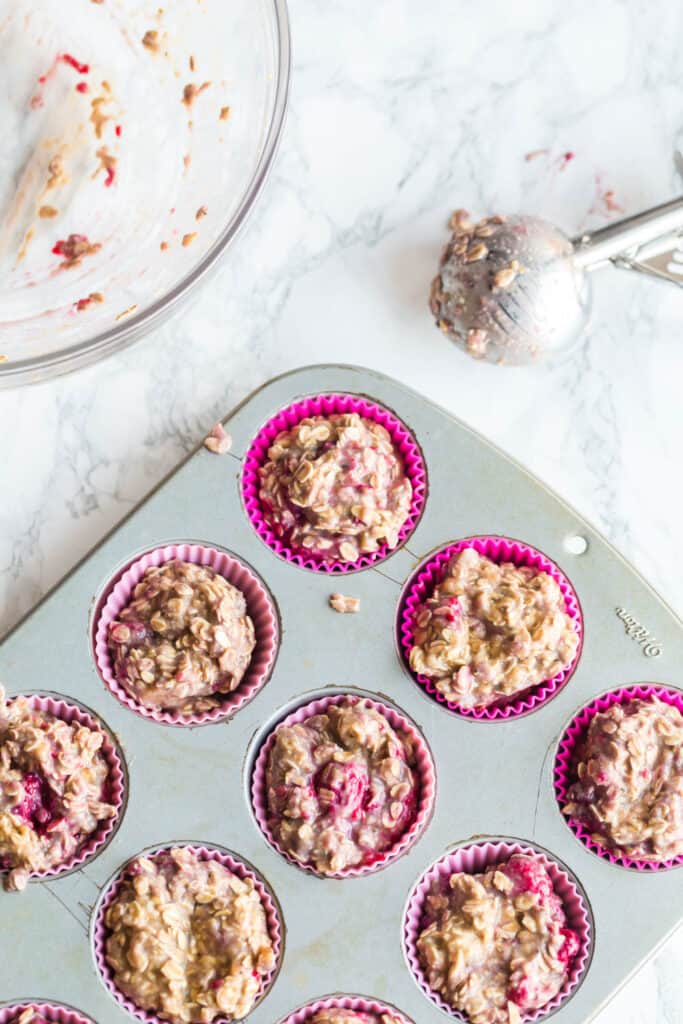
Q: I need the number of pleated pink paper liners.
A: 10